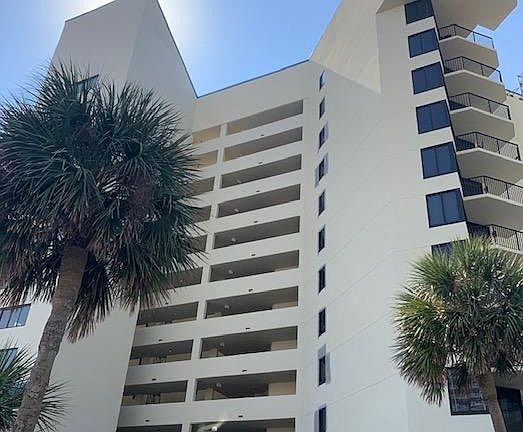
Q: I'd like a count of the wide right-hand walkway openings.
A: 10